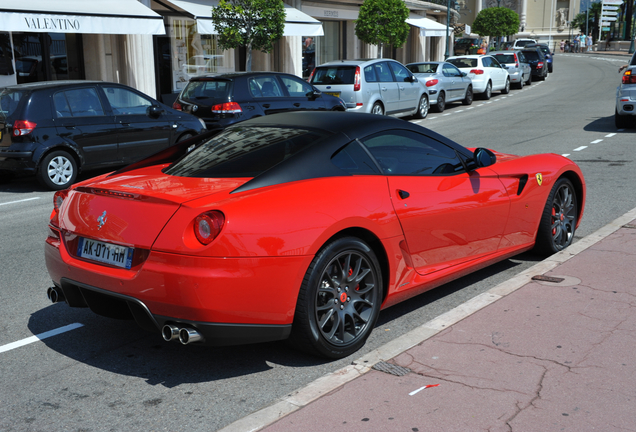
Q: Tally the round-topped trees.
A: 3